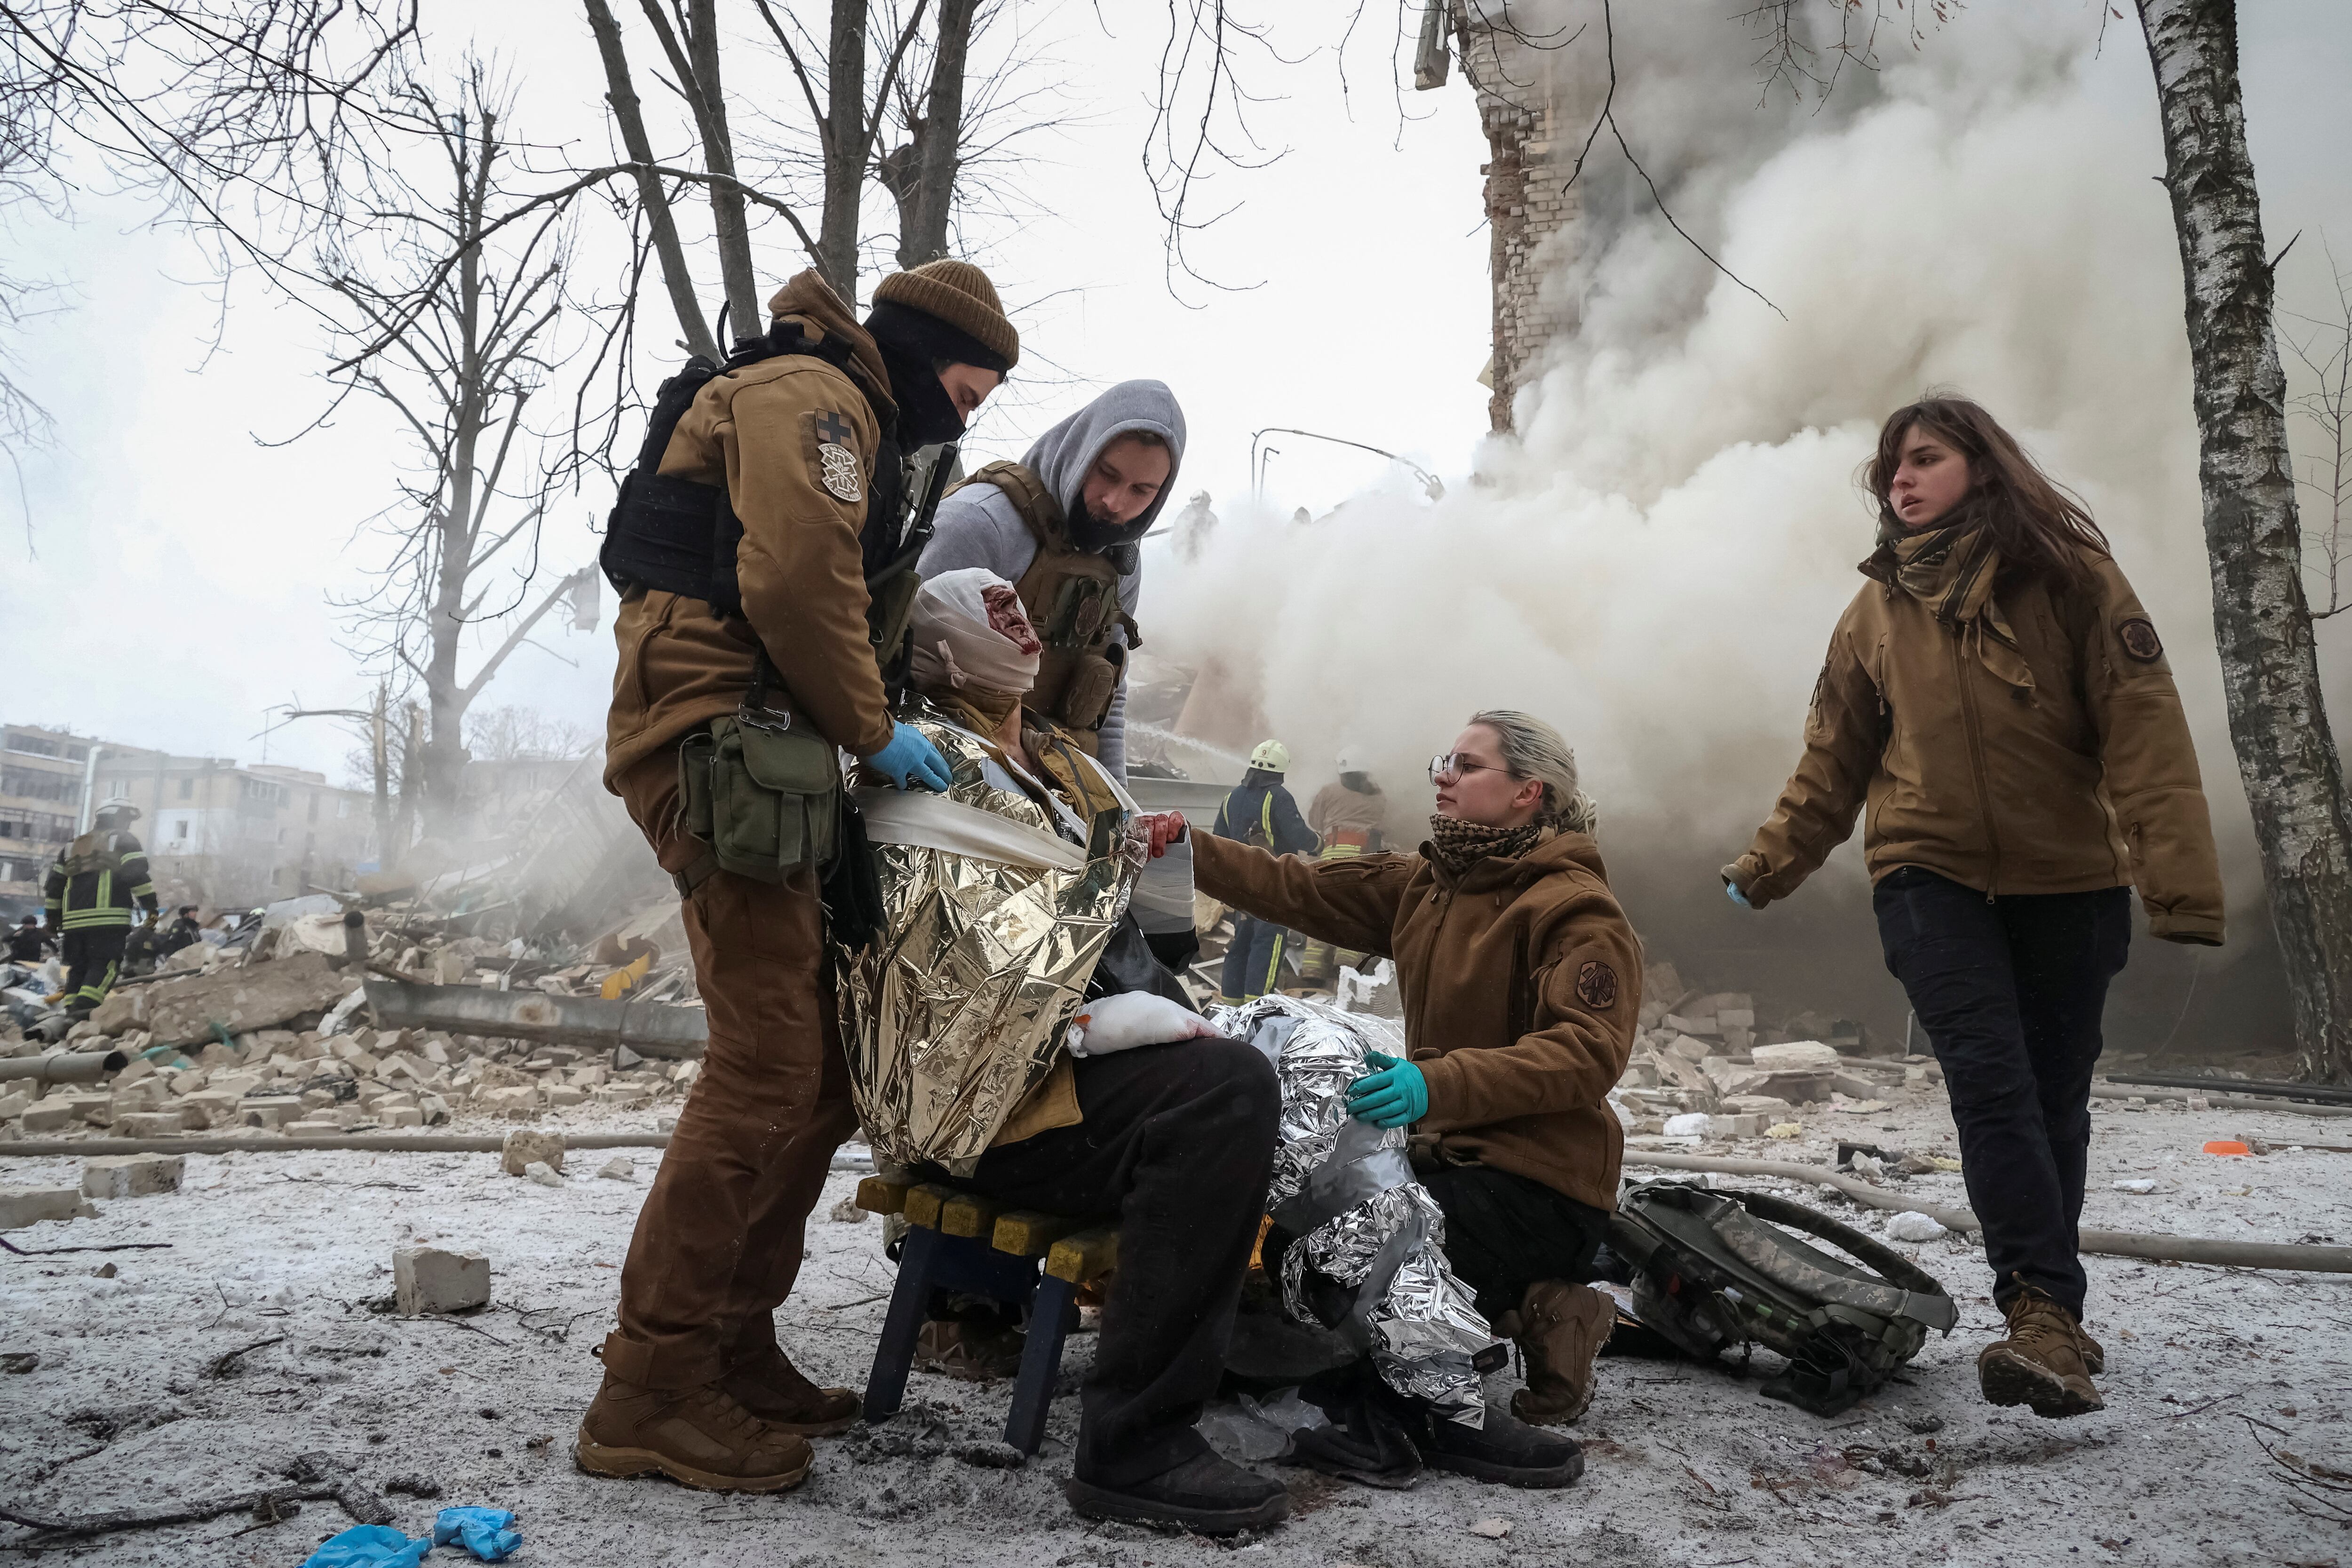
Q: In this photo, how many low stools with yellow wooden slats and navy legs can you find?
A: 1